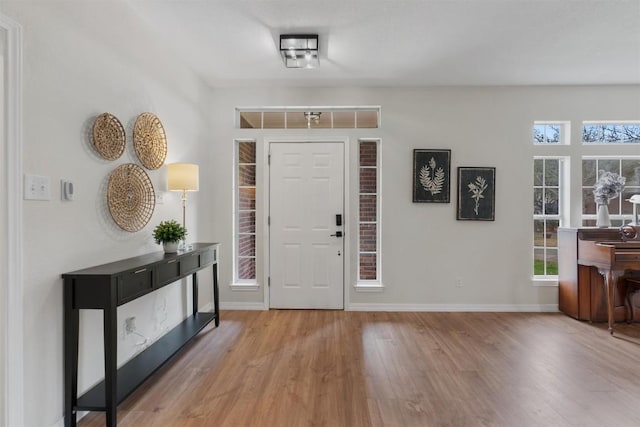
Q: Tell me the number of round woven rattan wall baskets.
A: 3